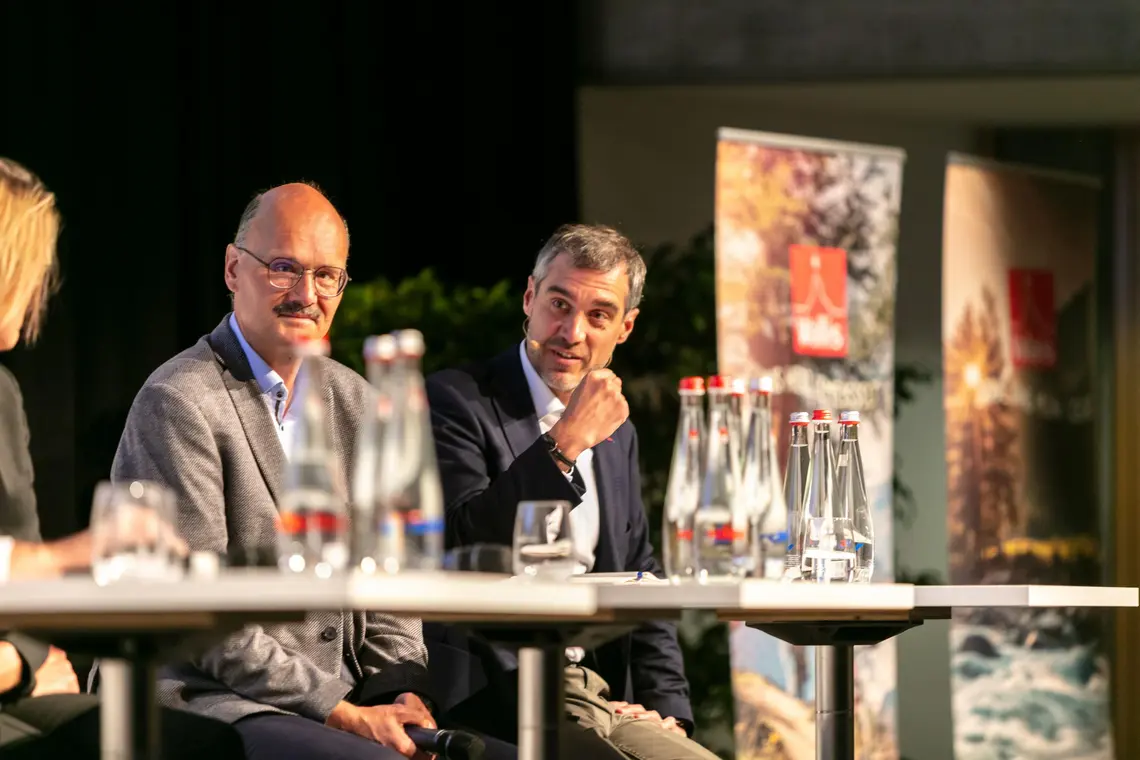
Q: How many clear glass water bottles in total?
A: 10